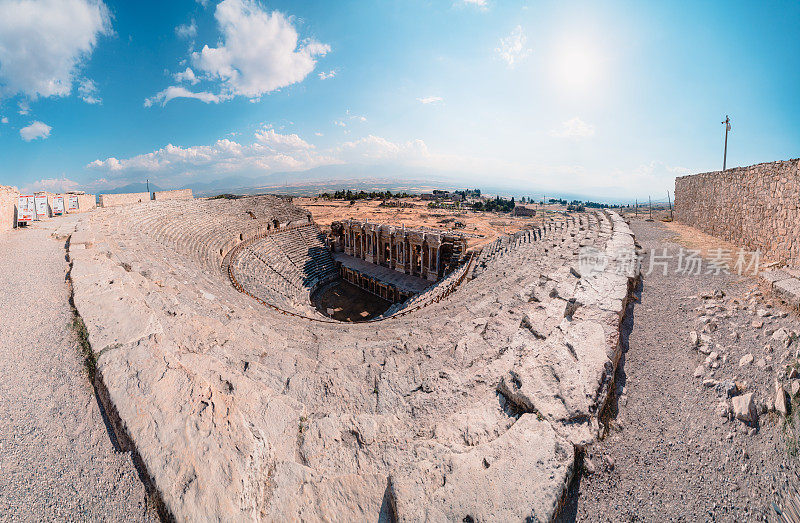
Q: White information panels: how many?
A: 4